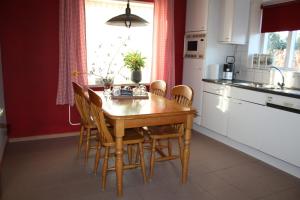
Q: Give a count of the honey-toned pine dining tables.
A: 1